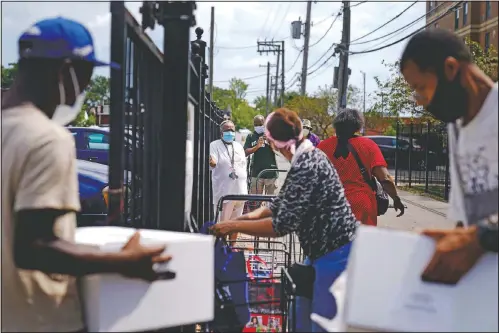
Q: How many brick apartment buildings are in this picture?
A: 1